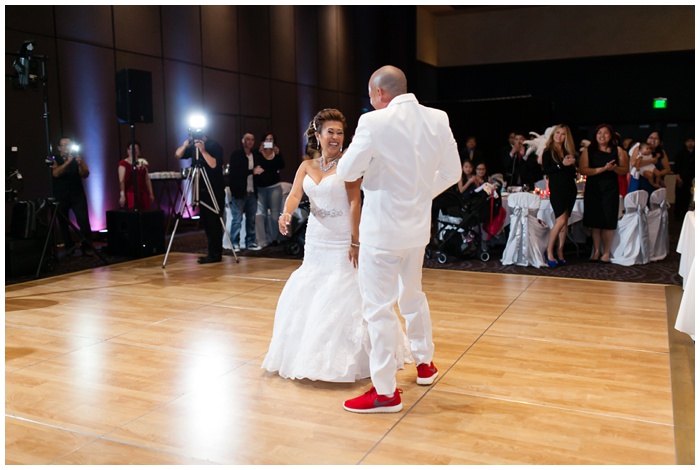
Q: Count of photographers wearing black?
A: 2